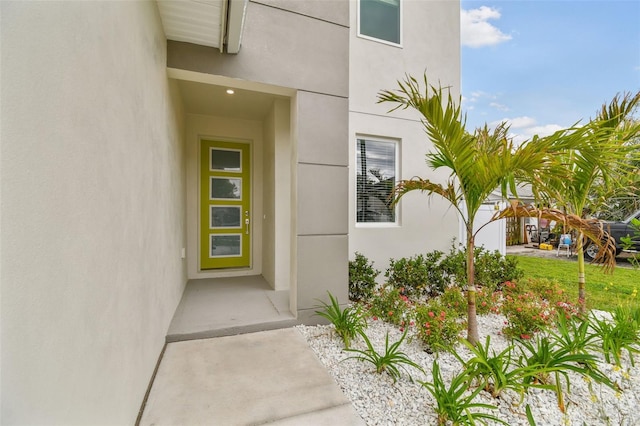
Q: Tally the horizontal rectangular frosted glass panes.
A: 4